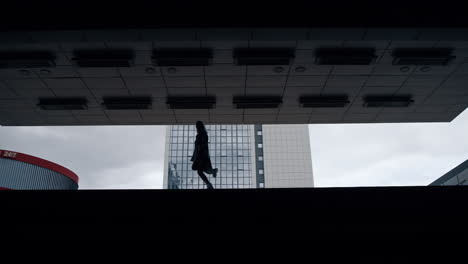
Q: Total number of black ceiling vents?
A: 12